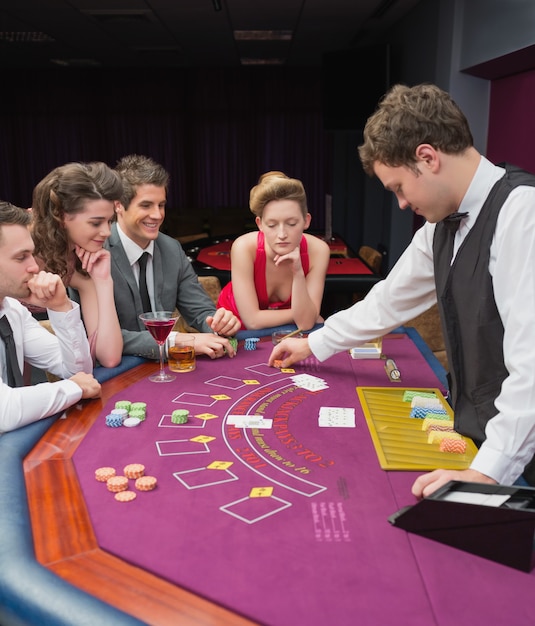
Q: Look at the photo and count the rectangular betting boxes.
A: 7